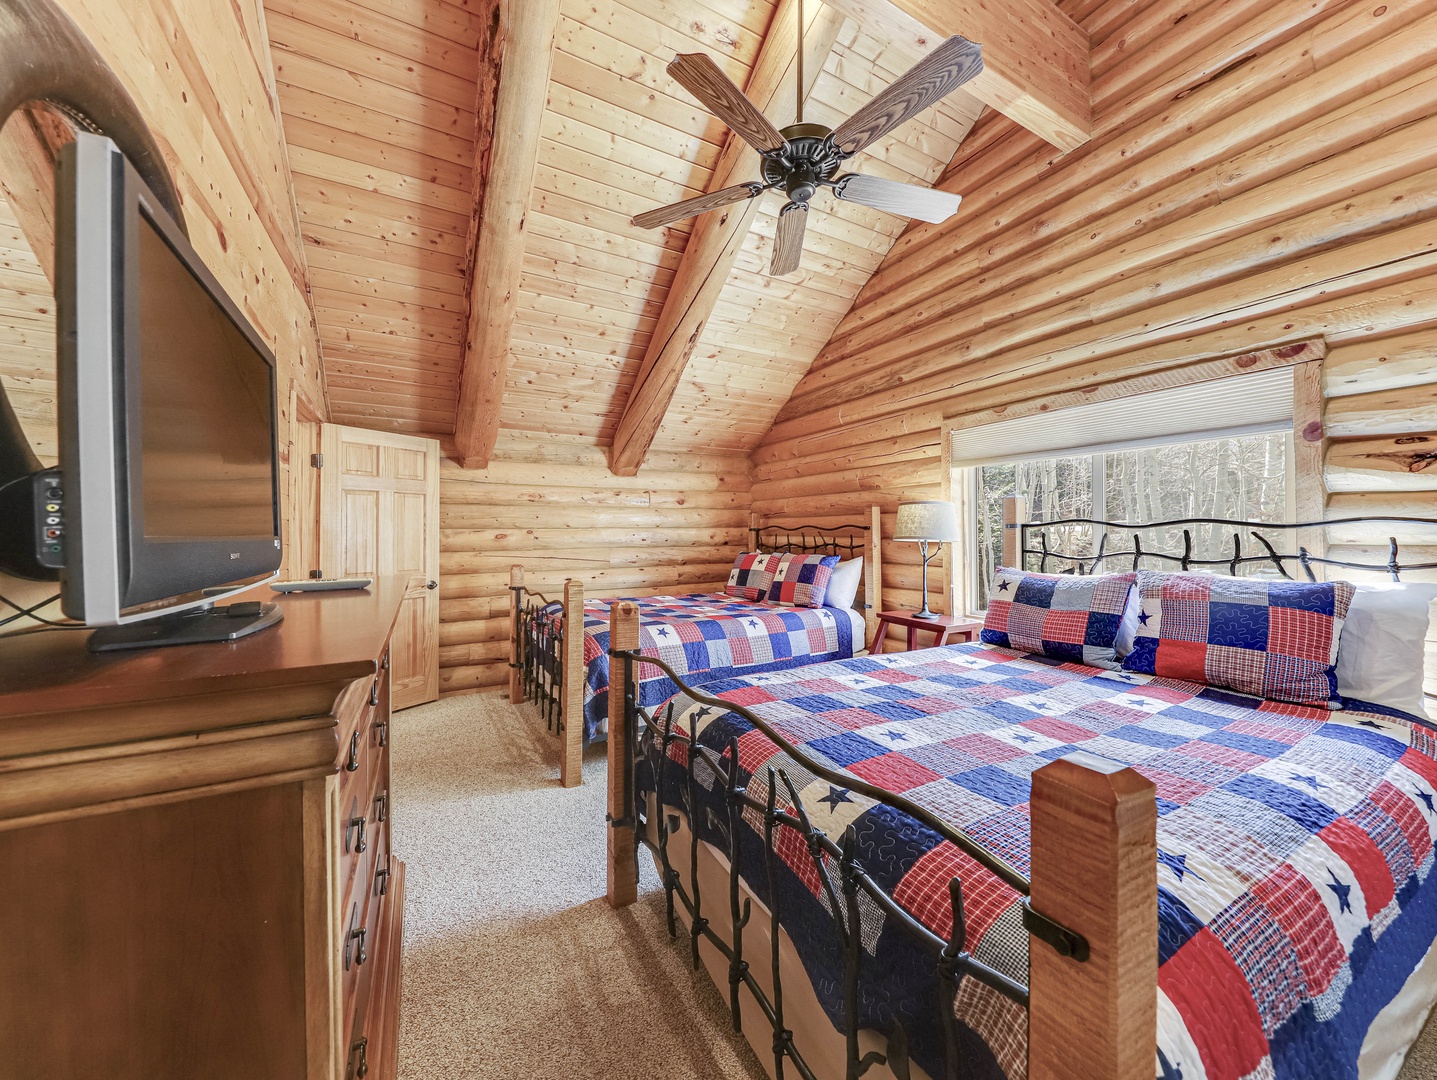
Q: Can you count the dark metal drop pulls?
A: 9